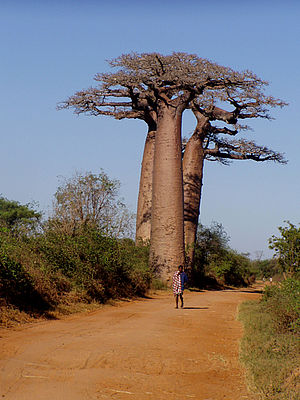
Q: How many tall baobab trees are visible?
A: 3